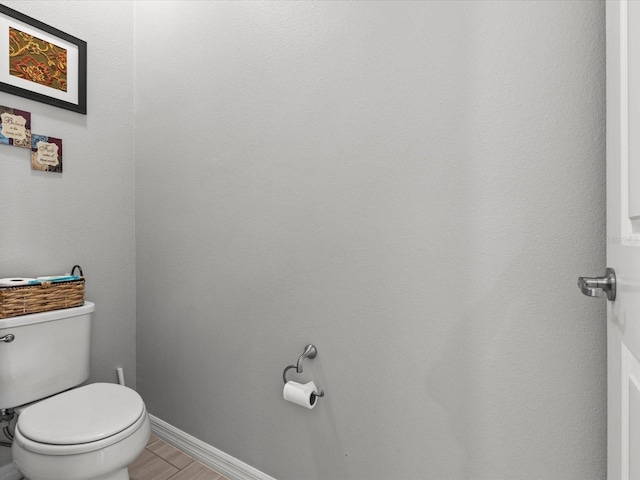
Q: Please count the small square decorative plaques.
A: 2